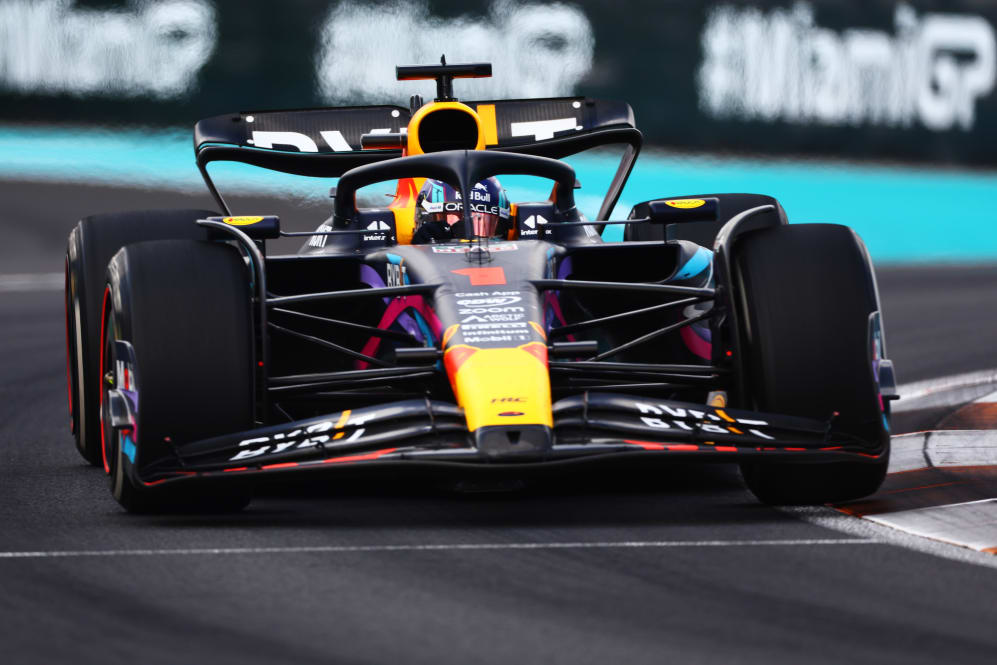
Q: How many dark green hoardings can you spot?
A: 3